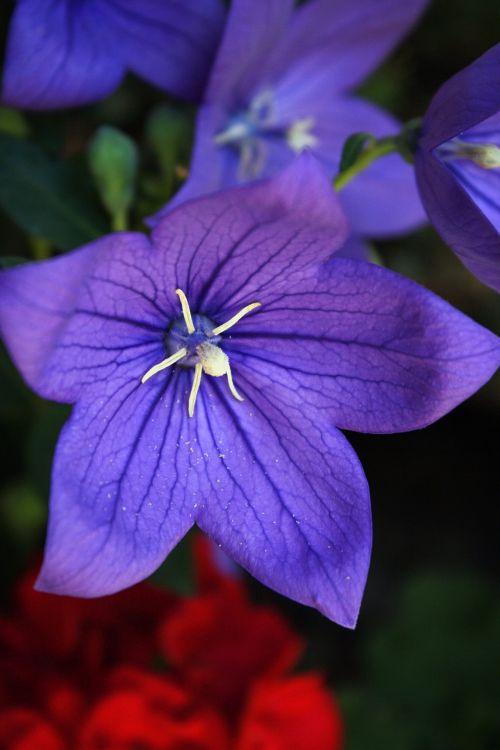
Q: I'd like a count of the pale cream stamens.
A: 5